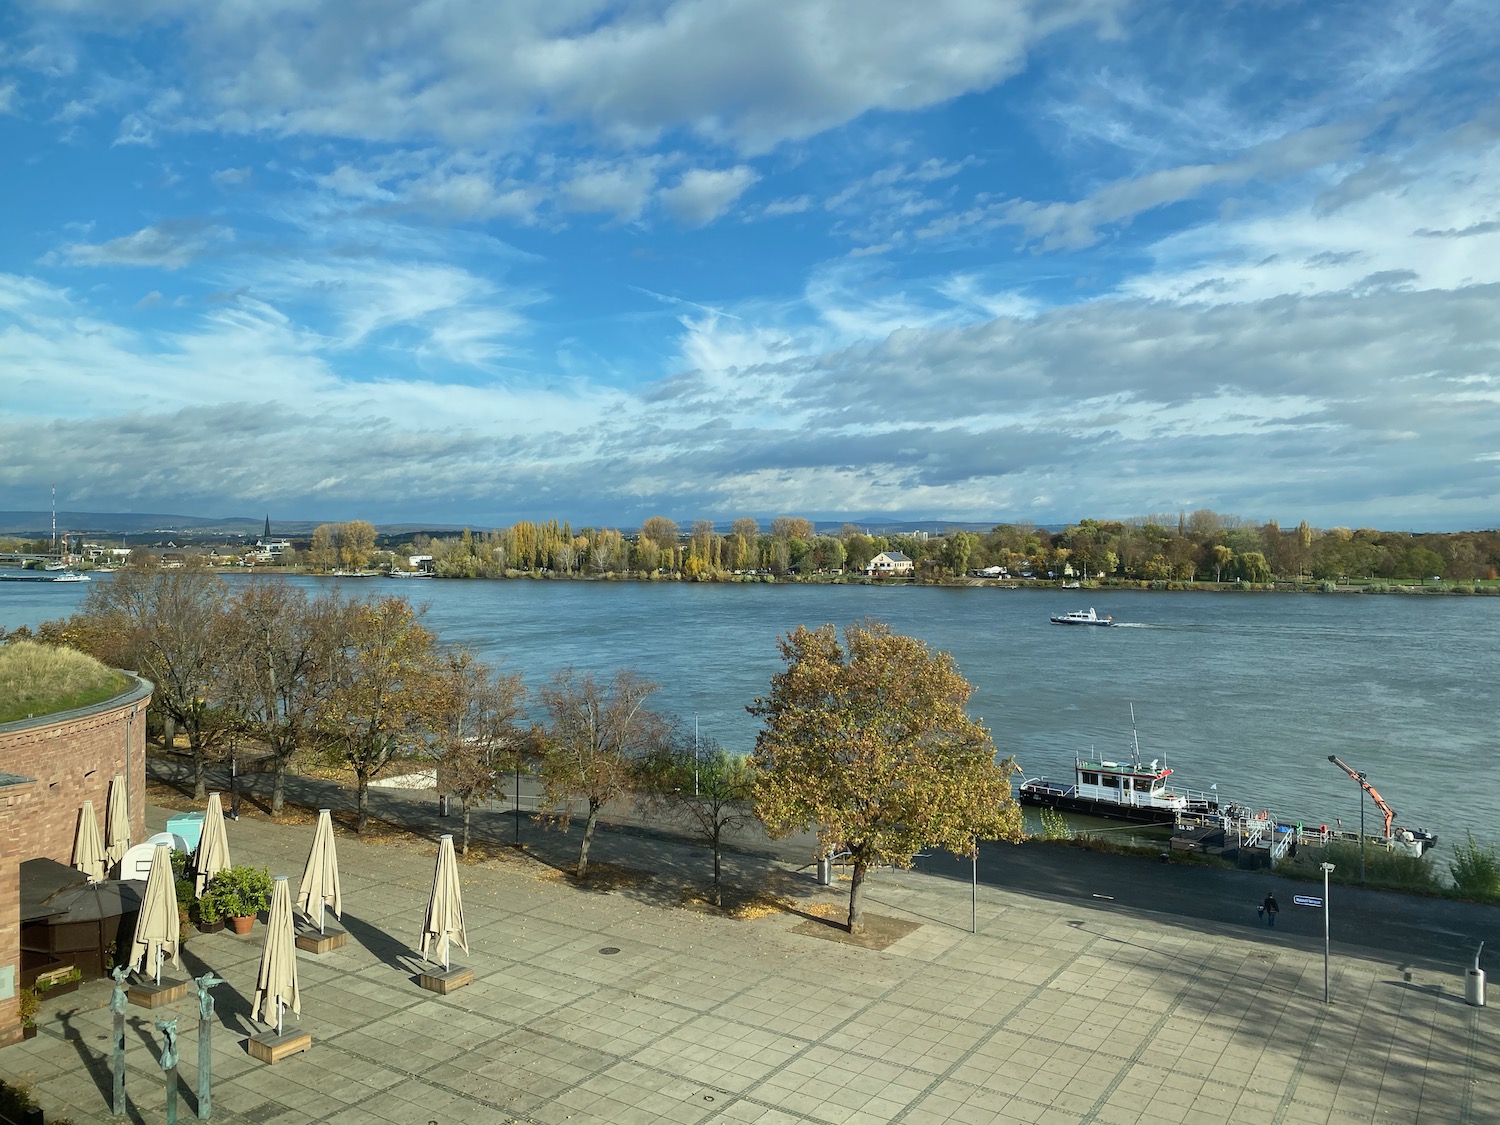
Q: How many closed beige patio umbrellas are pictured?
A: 7